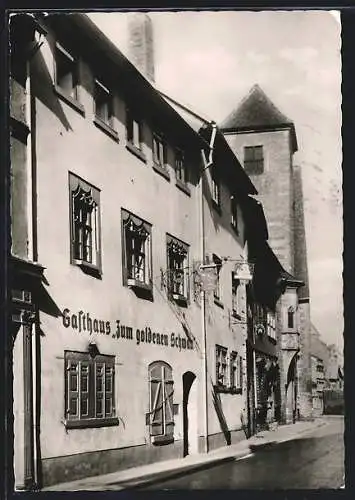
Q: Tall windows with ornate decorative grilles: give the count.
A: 3